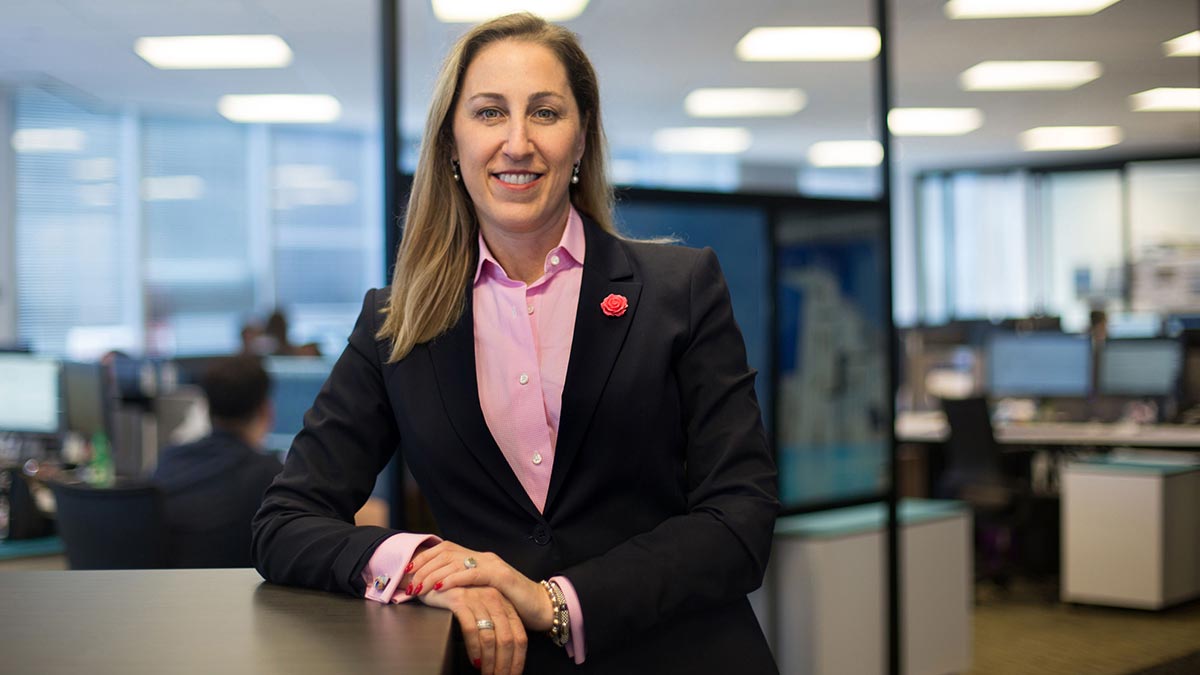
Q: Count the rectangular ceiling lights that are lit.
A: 13